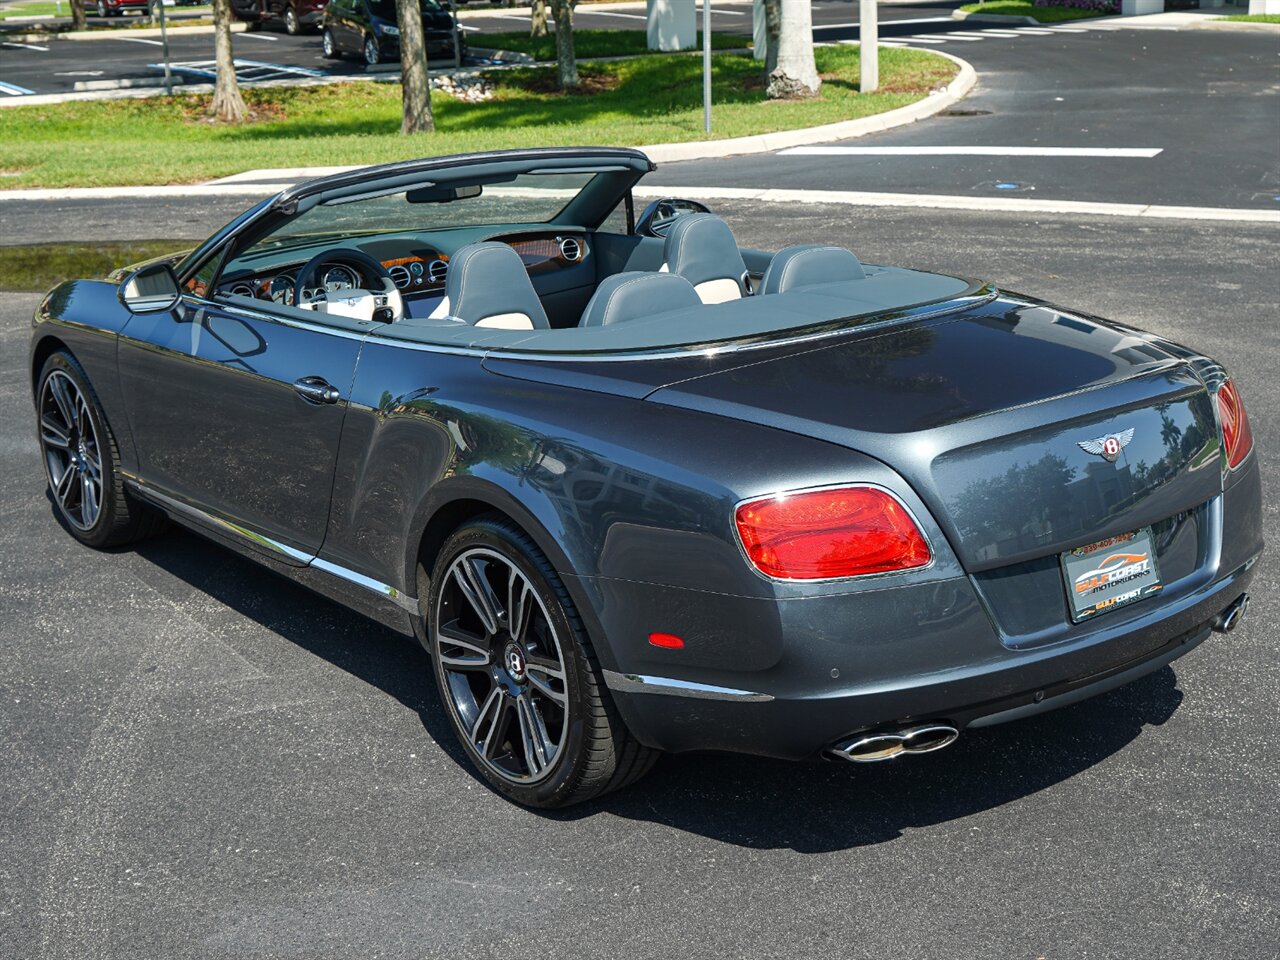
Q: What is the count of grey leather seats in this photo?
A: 4